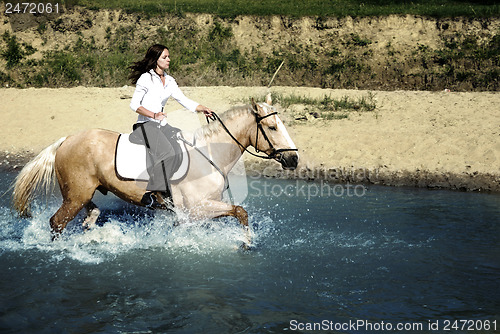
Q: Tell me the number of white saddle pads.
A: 1